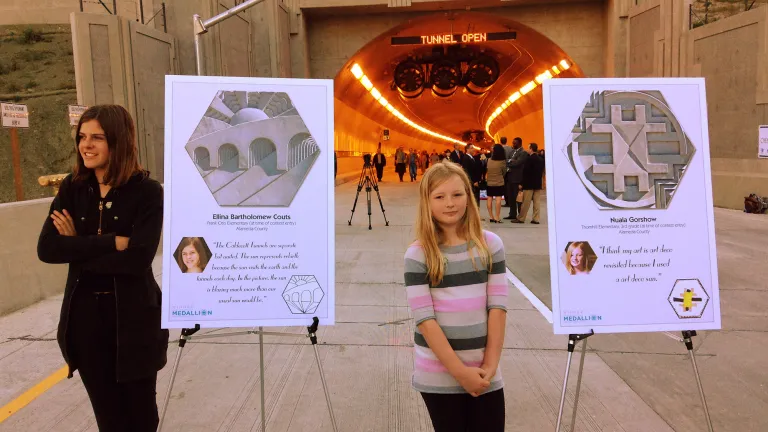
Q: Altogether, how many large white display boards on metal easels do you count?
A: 2